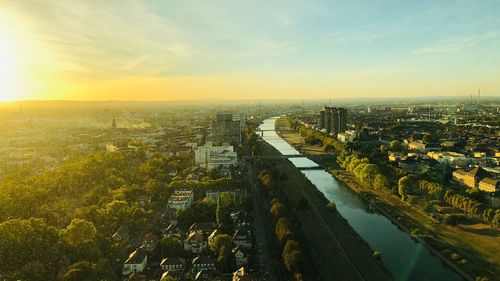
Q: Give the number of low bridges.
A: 3